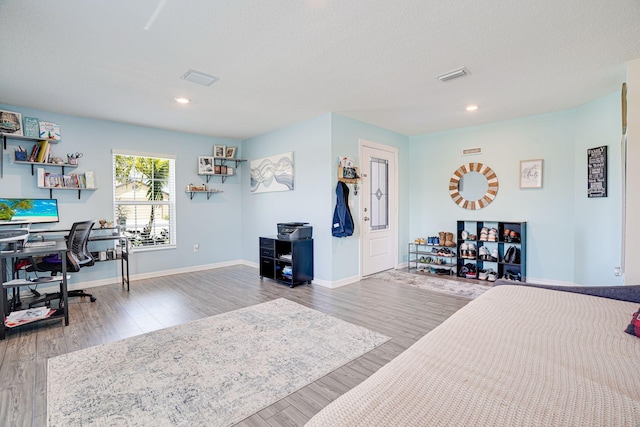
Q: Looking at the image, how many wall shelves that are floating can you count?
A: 6